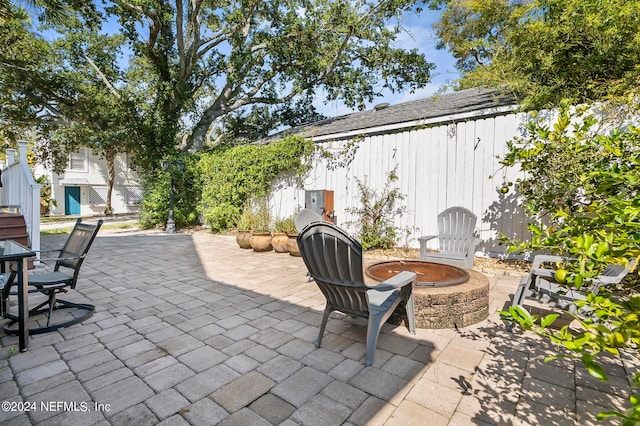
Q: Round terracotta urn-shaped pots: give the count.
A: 4